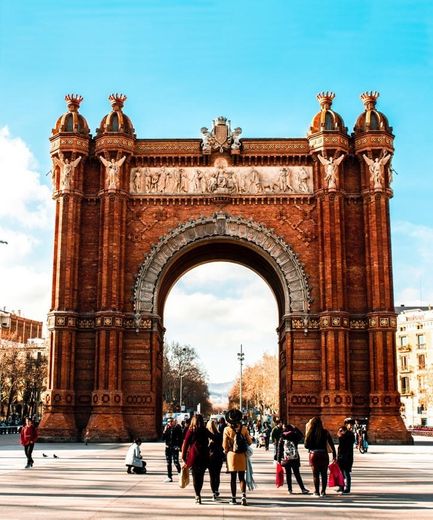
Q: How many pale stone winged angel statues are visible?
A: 4